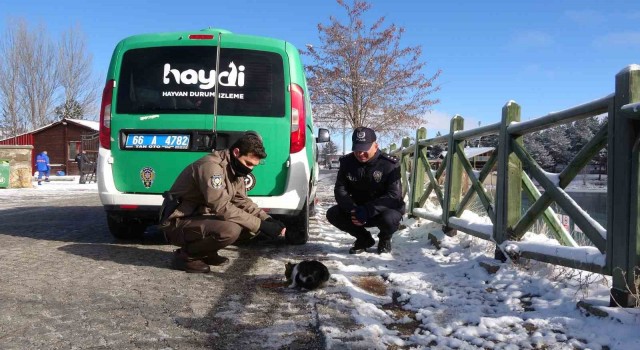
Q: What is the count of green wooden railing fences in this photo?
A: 1